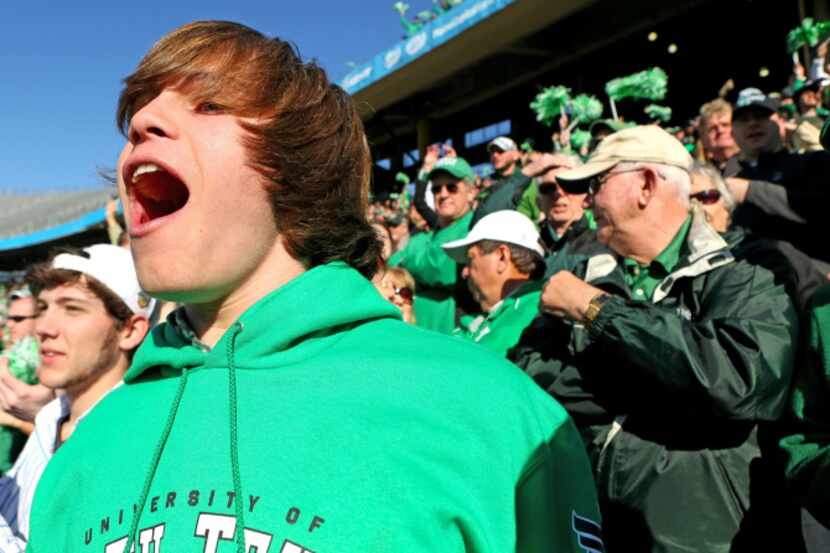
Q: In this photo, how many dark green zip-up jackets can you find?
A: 1